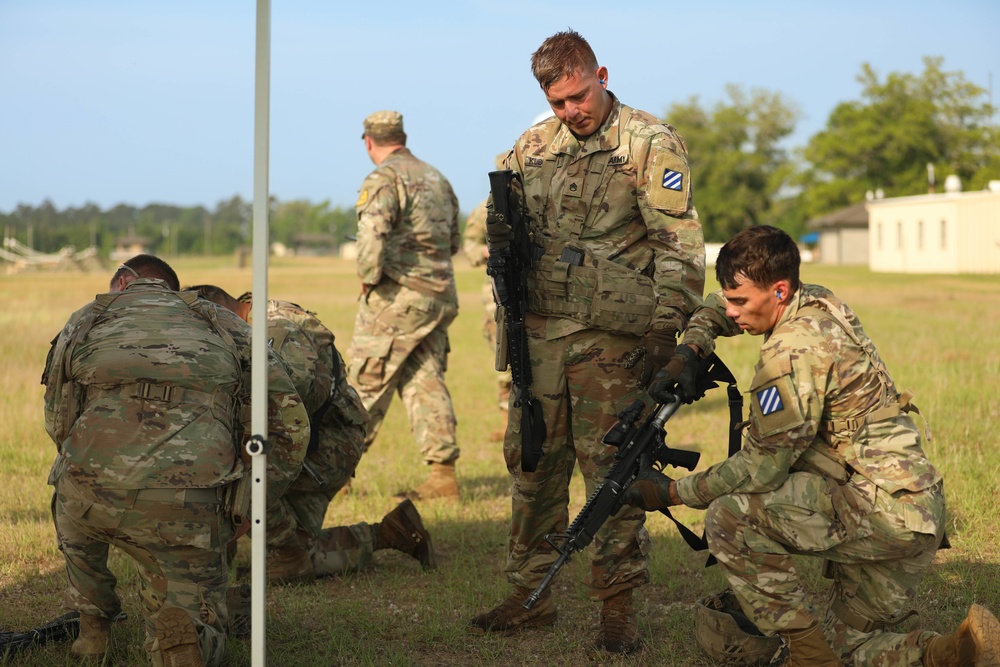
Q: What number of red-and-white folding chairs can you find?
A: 0